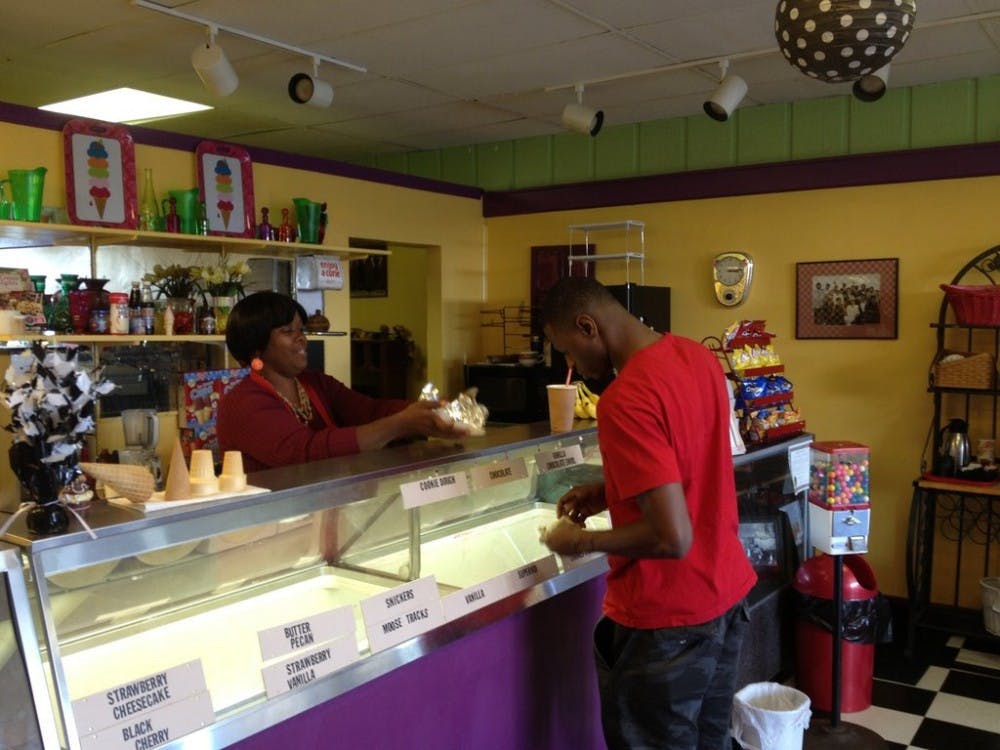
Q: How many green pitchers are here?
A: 3